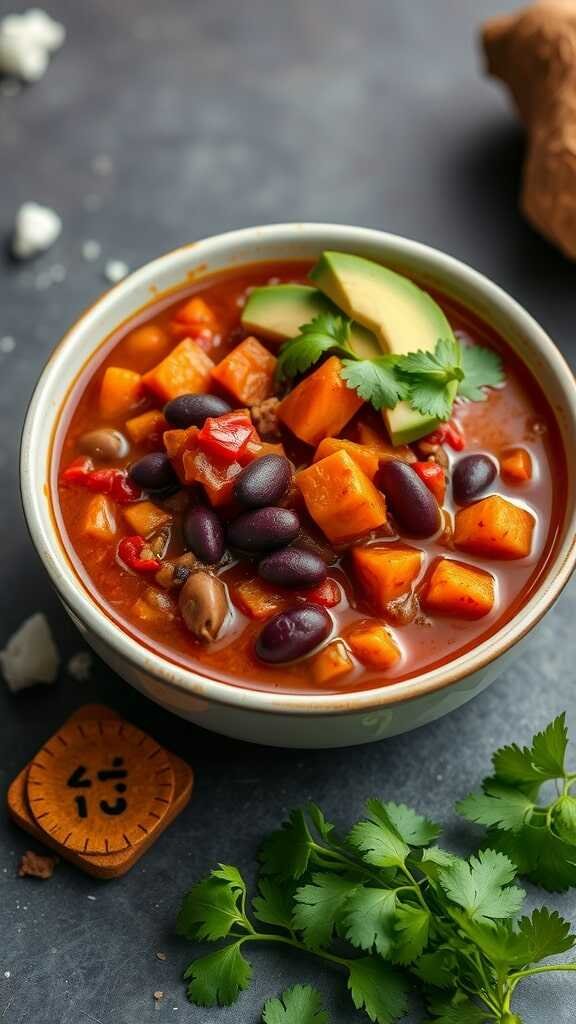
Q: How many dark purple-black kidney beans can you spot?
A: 9